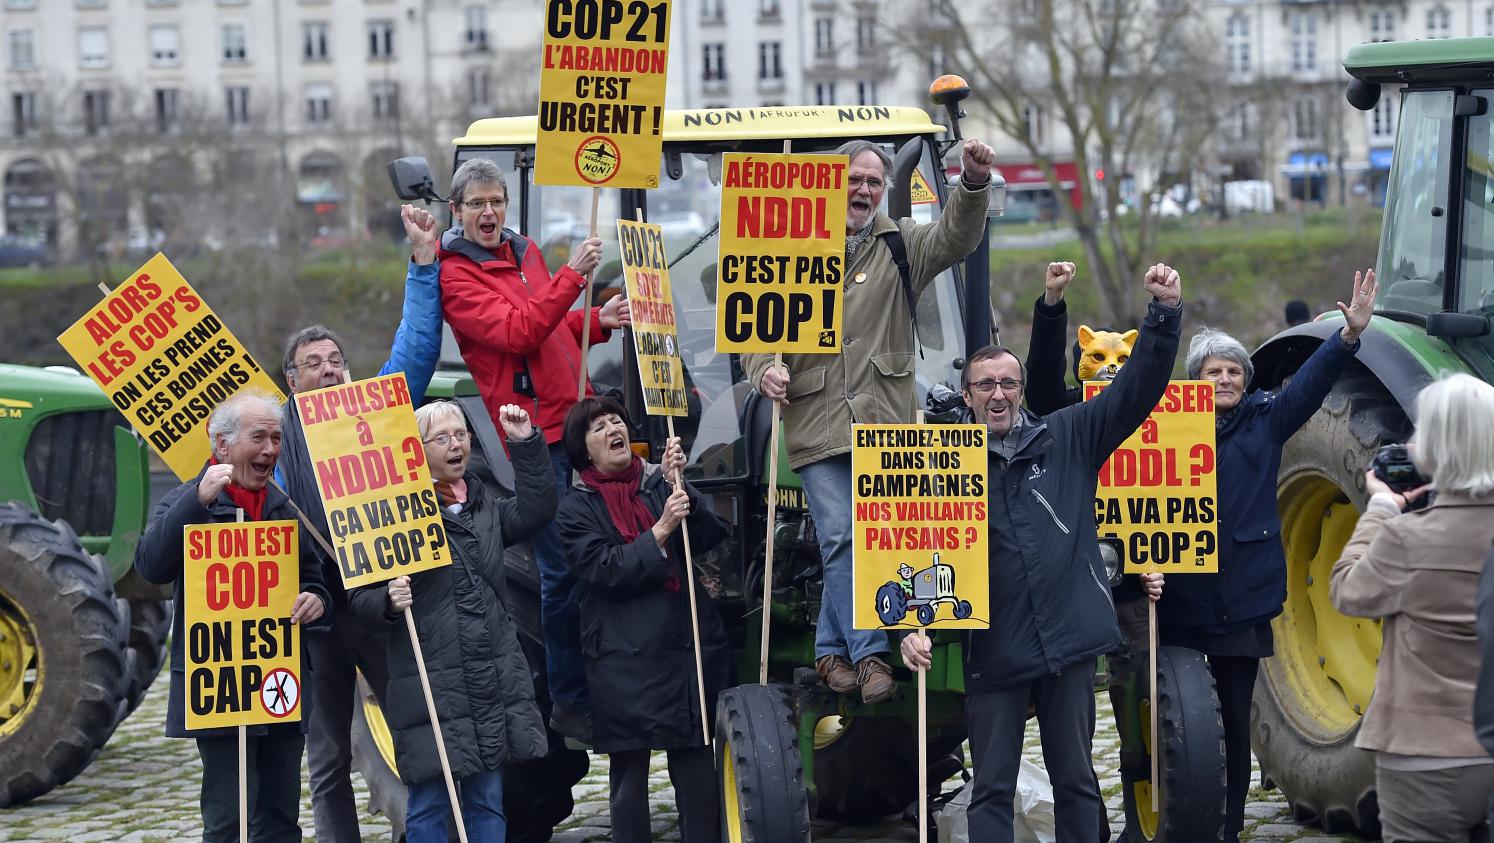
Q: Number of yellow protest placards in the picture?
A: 8